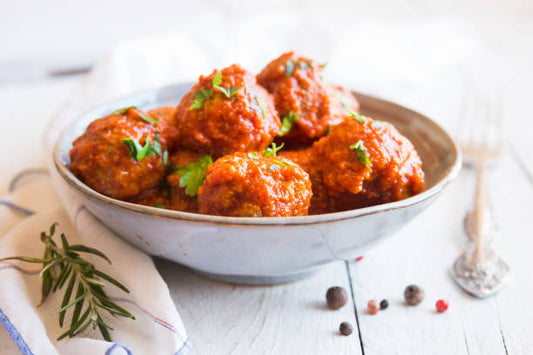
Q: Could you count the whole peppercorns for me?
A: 6